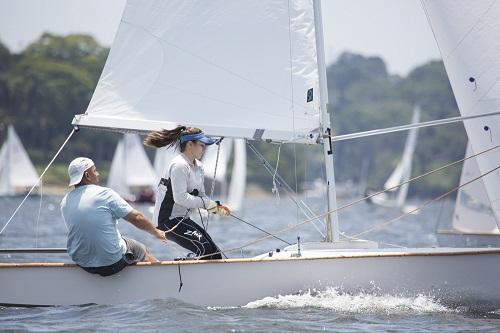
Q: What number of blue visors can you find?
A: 1